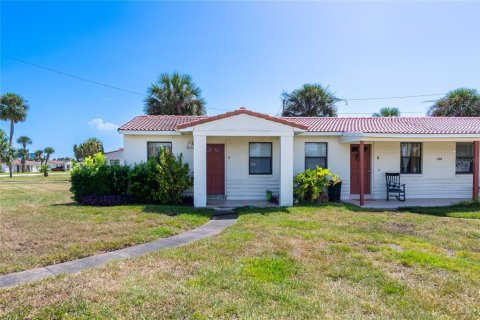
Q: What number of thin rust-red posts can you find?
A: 2